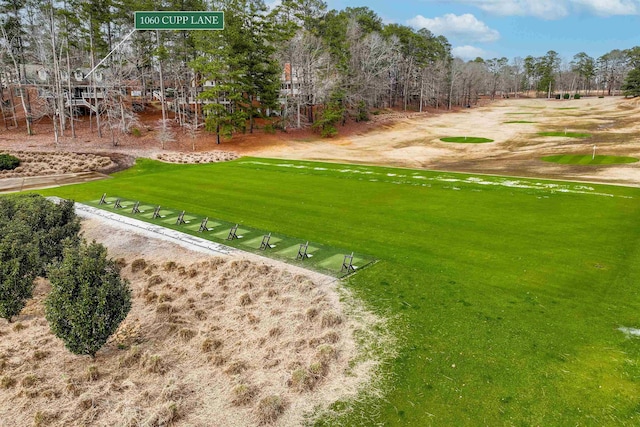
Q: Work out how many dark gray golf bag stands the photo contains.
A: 10